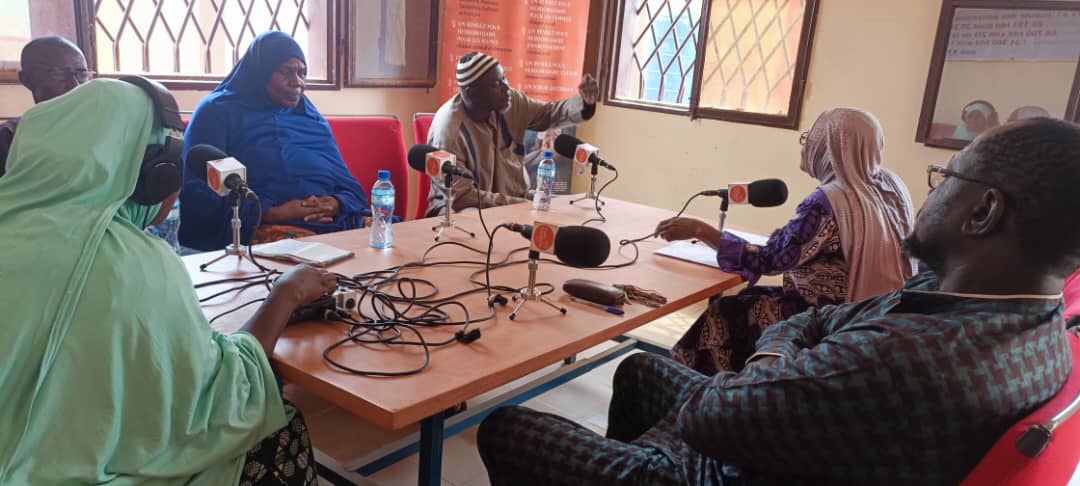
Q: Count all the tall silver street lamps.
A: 0